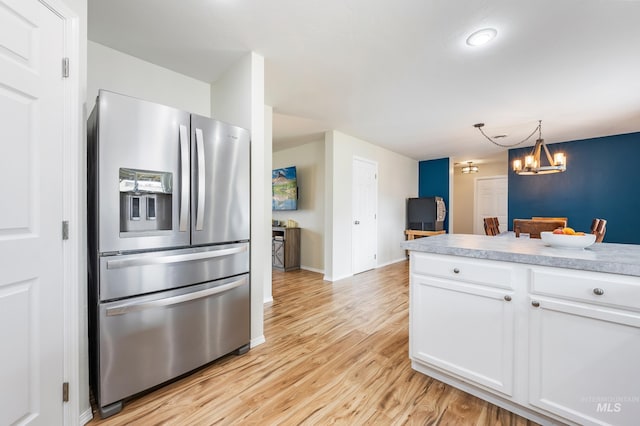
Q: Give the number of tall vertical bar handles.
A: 2